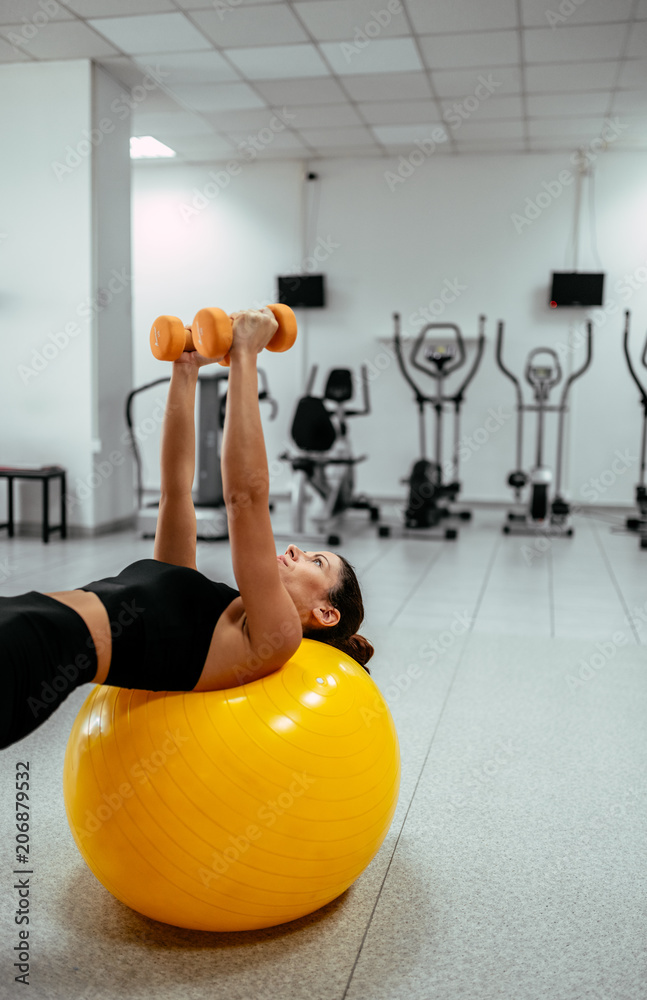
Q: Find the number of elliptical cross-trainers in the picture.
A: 3